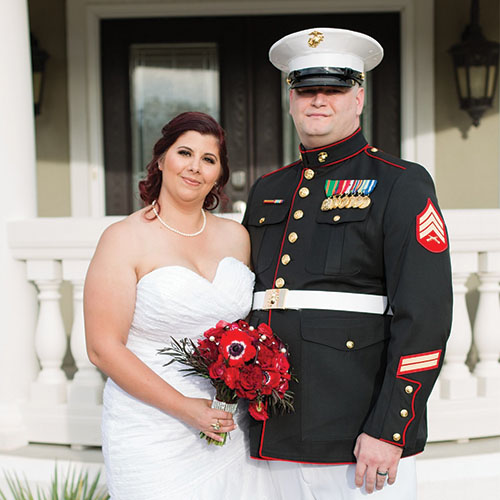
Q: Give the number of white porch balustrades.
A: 4